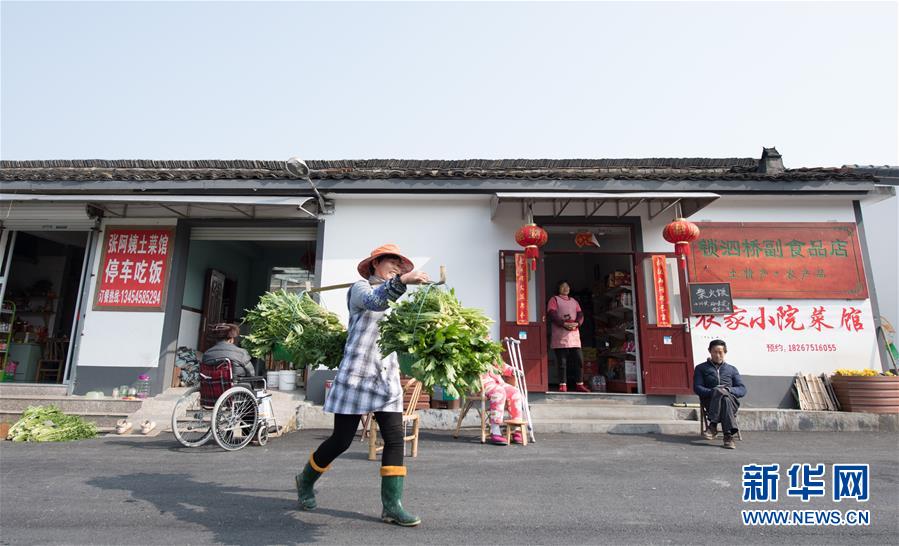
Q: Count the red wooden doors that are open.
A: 2